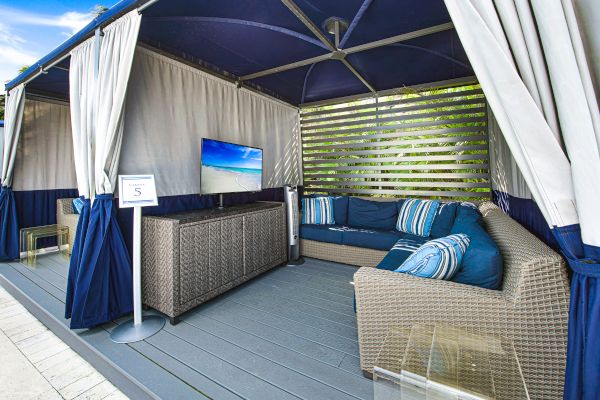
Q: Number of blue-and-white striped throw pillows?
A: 3